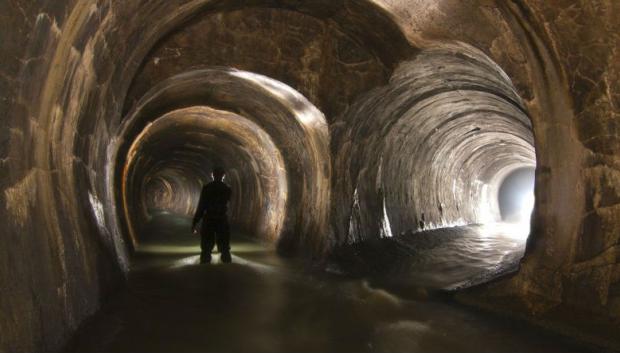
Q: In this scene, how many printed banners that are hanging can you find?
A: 0